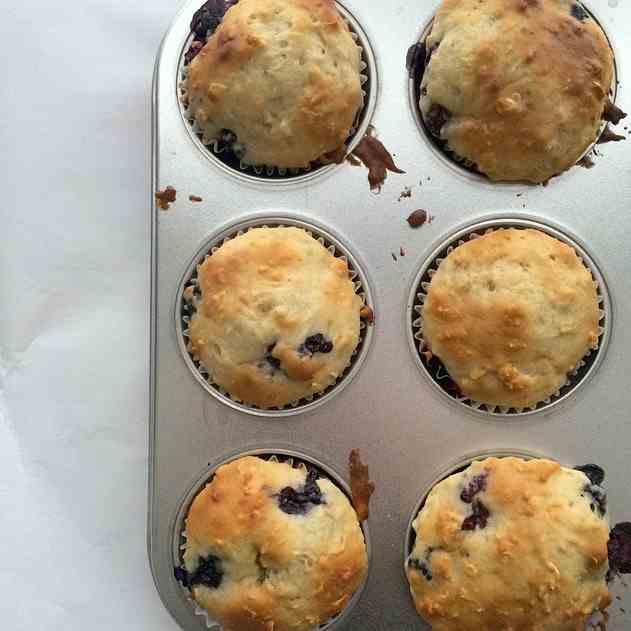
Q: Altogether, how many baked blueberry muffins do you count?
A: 6